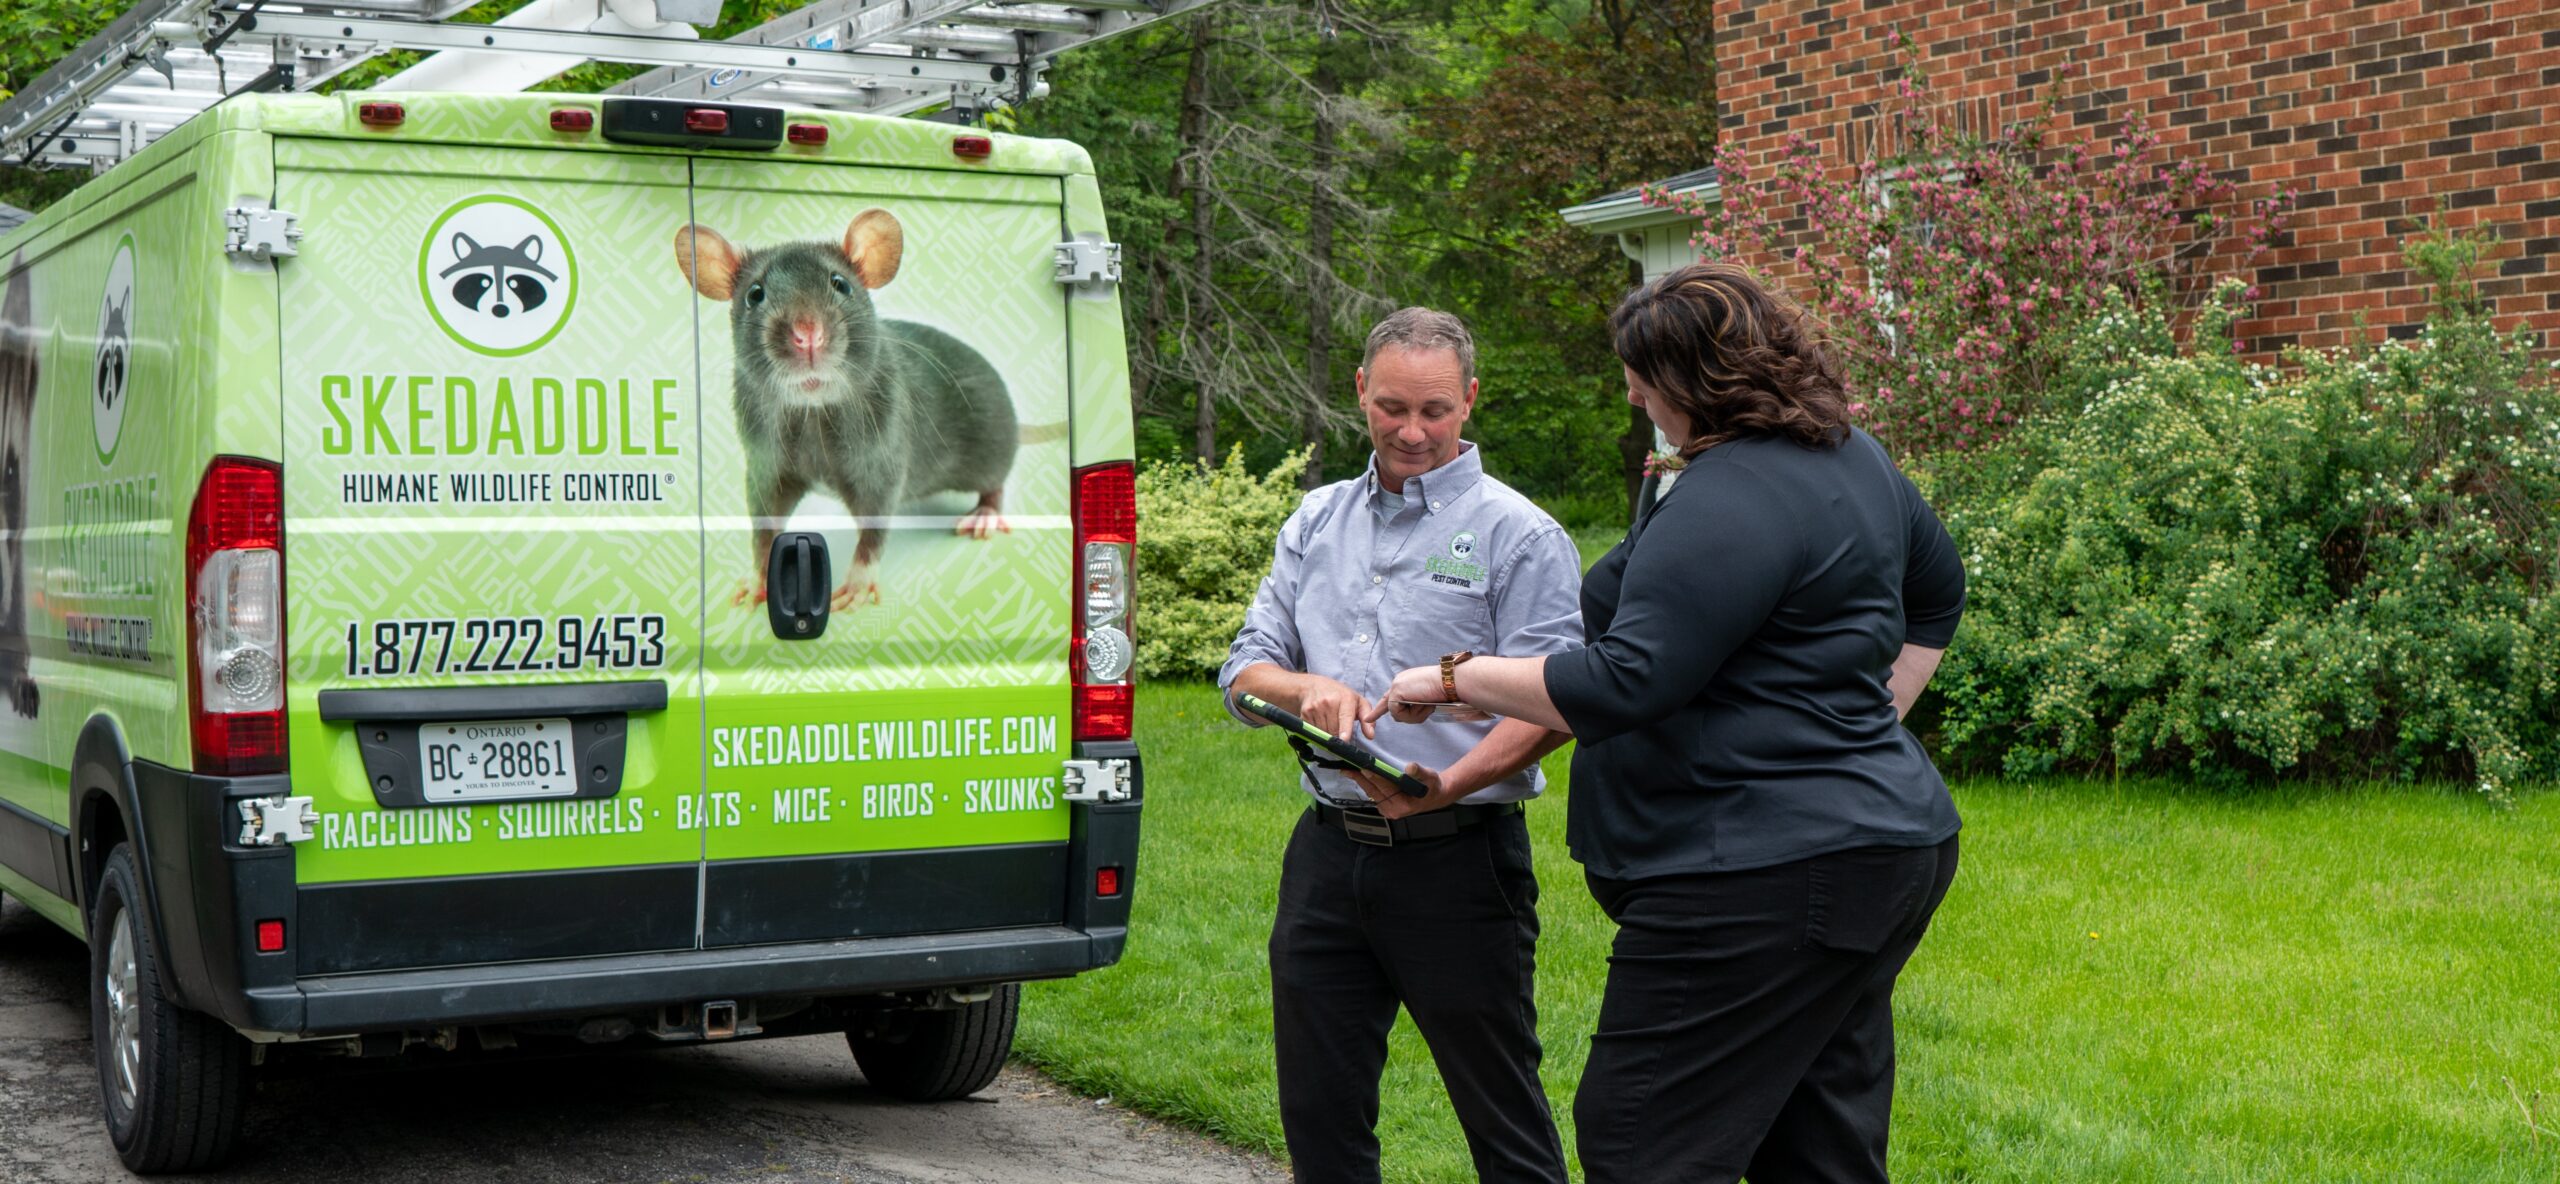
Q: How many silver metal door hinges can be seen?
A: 4